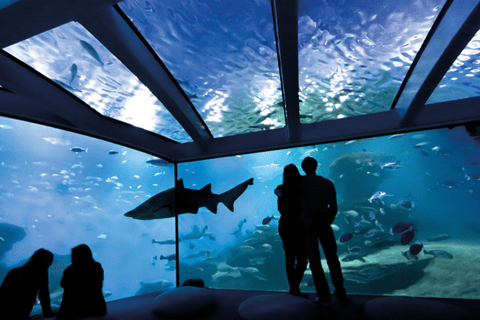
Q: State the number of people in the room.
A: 4